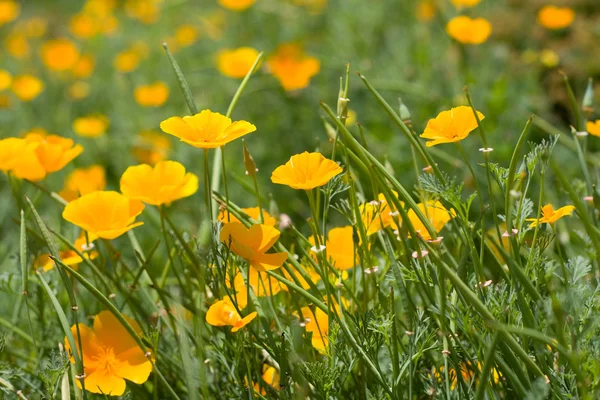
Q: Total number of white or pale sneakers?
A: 0